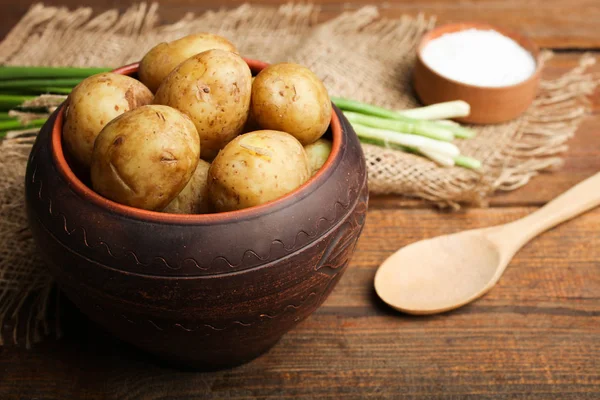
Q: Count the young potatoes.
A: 8